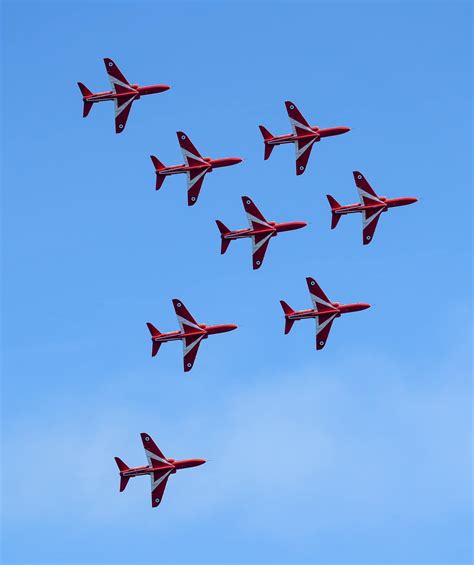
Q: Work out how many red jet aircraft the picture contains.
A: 8